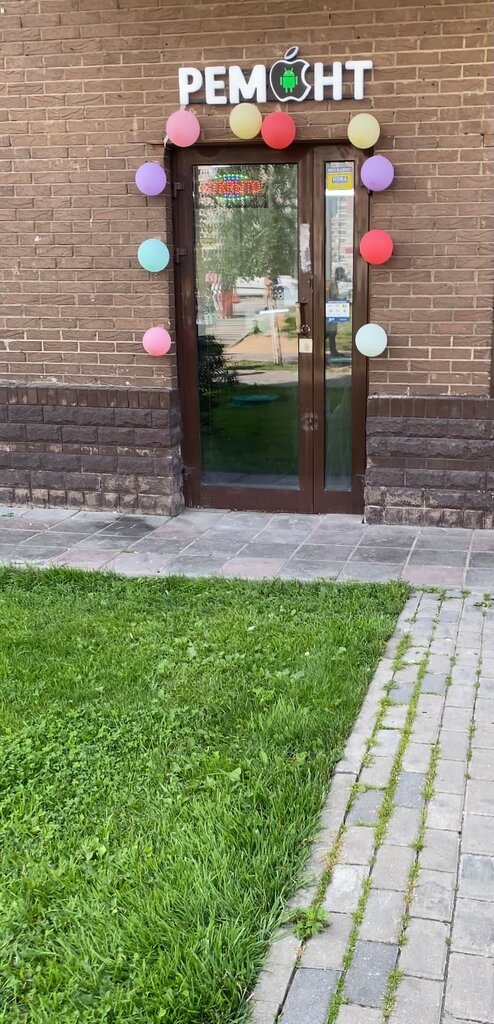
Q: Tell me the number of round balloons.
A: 10